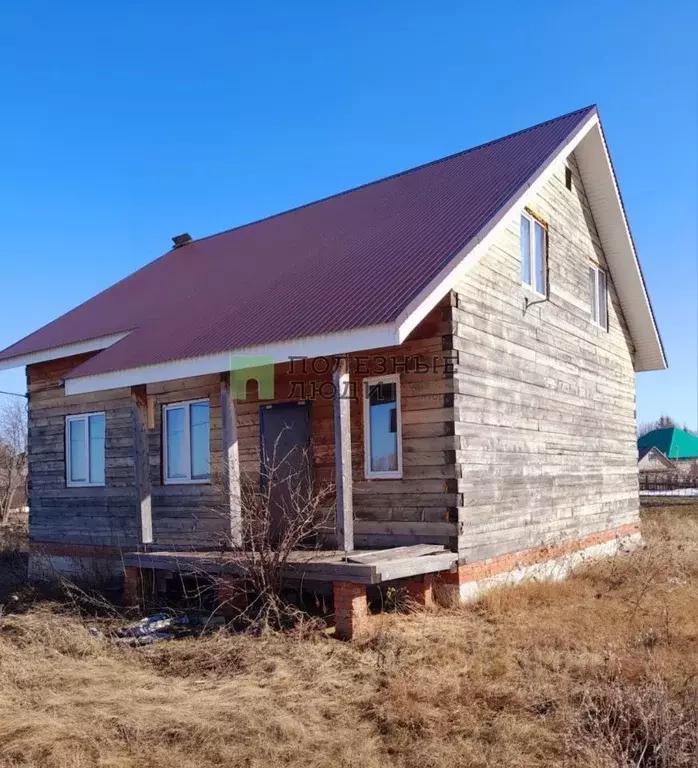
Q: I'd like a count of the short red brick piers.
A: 4